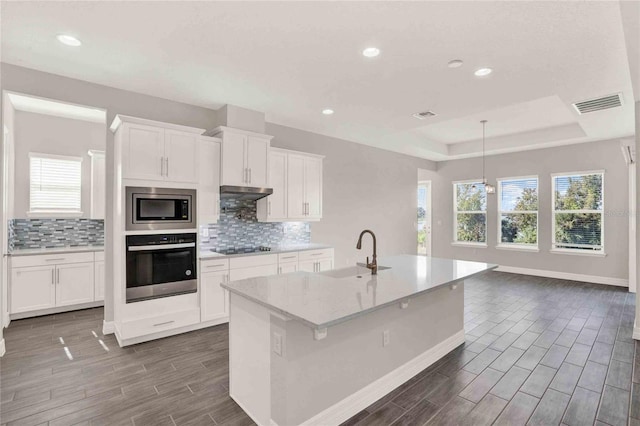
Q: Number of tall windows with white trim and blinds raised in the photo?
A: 3